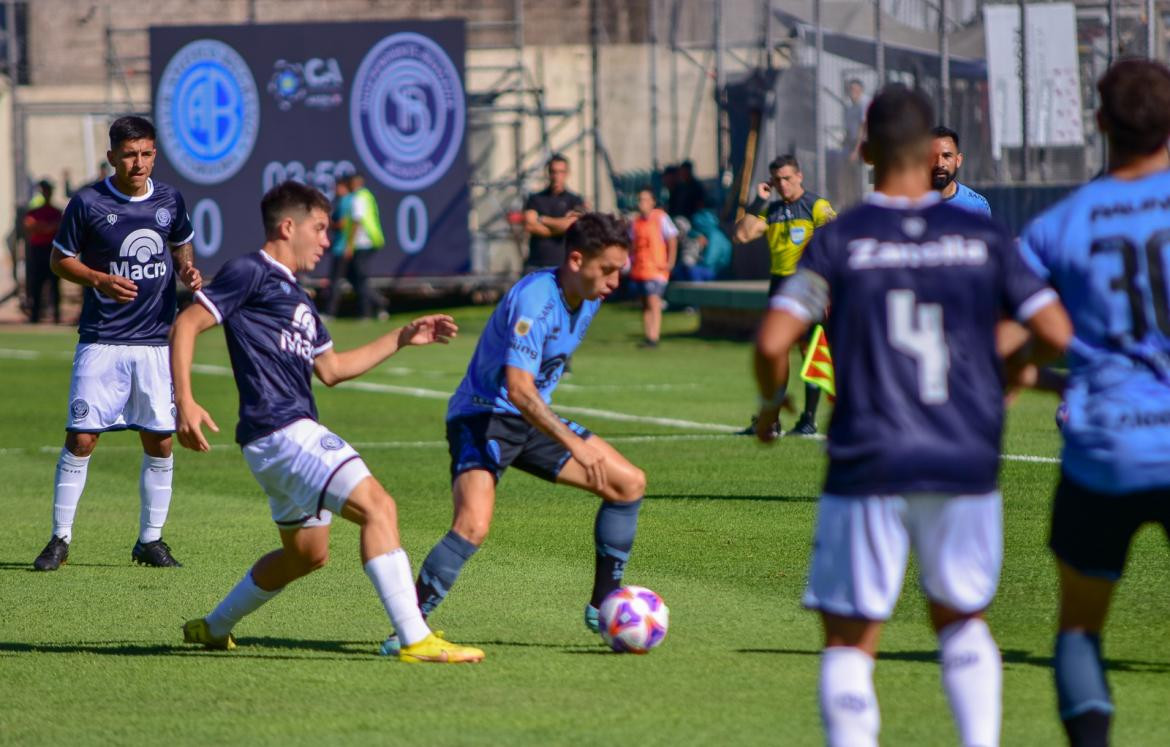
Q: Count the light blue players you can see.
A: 3